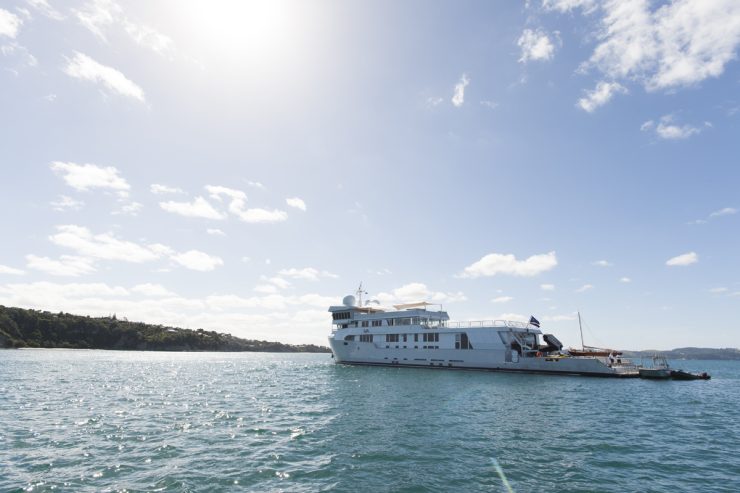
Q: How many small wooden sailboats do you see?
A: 1